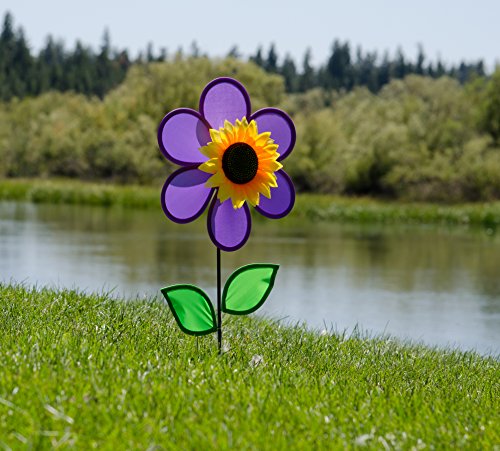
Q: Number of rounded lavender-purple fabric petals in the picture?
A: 6